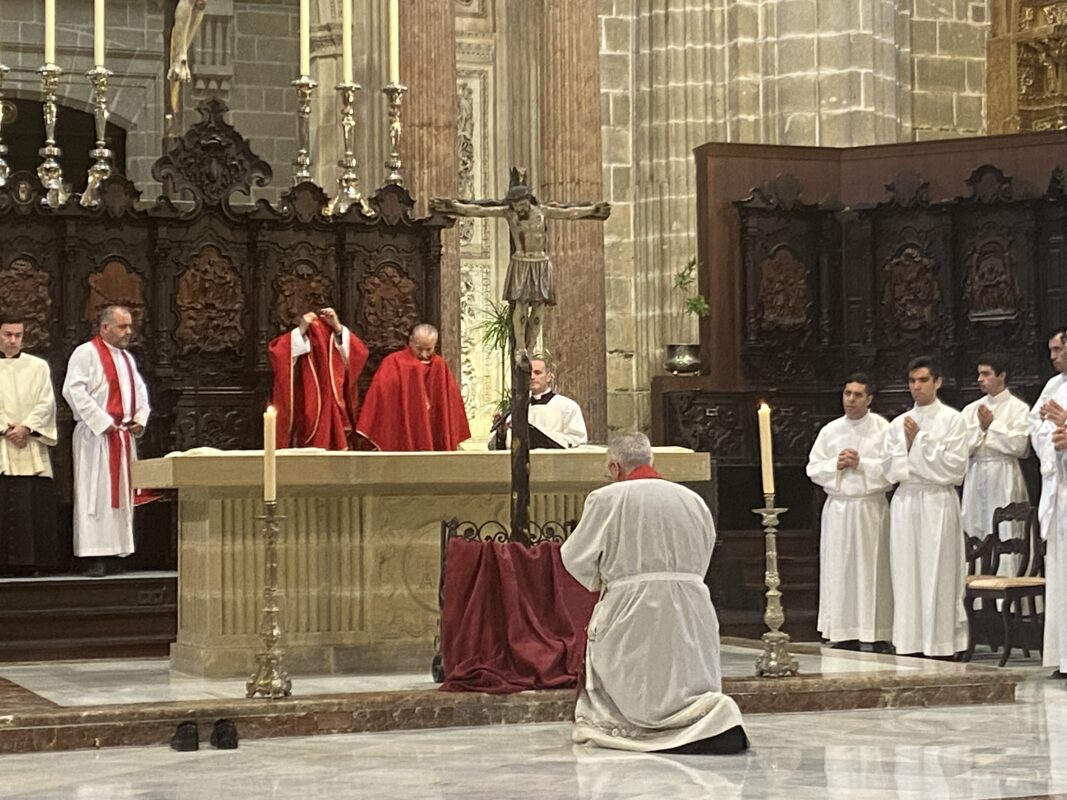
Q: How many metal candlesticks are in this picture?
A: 8